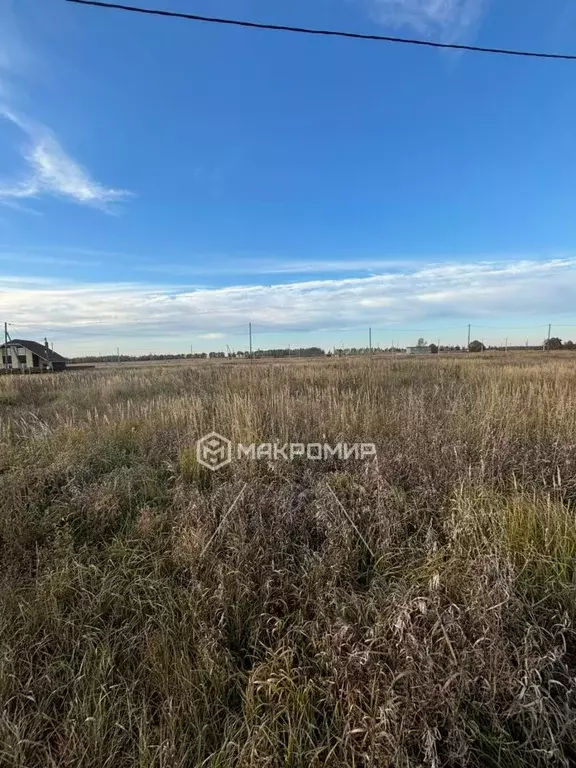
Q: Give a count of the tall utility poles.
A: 5